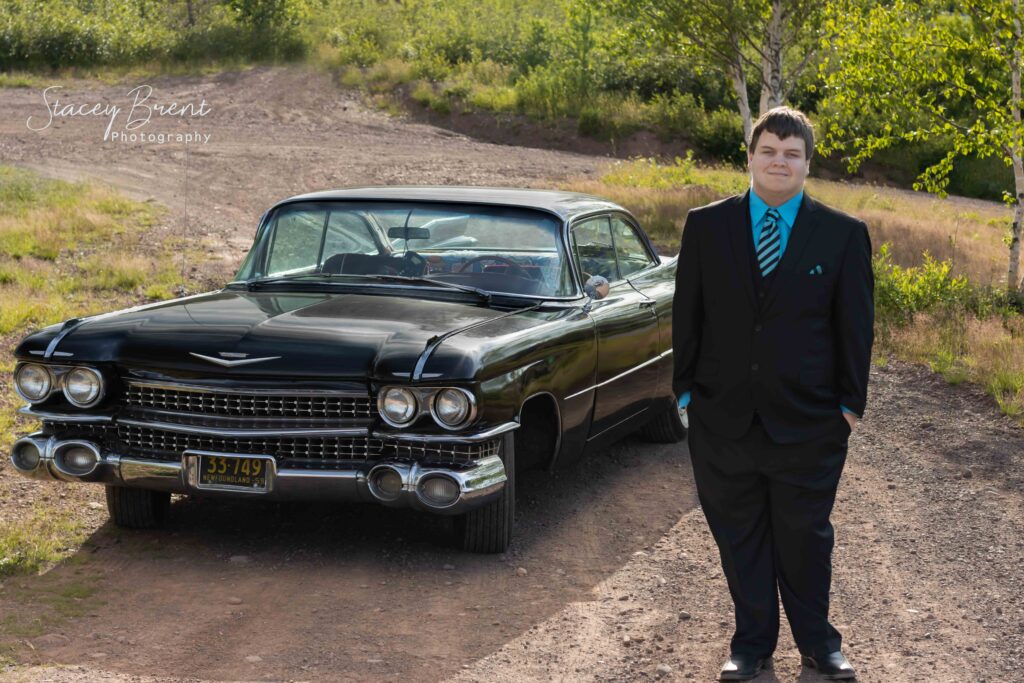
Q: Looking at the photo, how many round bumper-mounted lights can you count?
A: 4